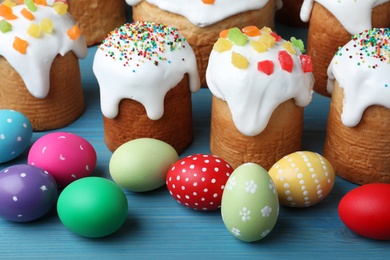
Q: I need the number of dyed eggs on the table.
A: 9